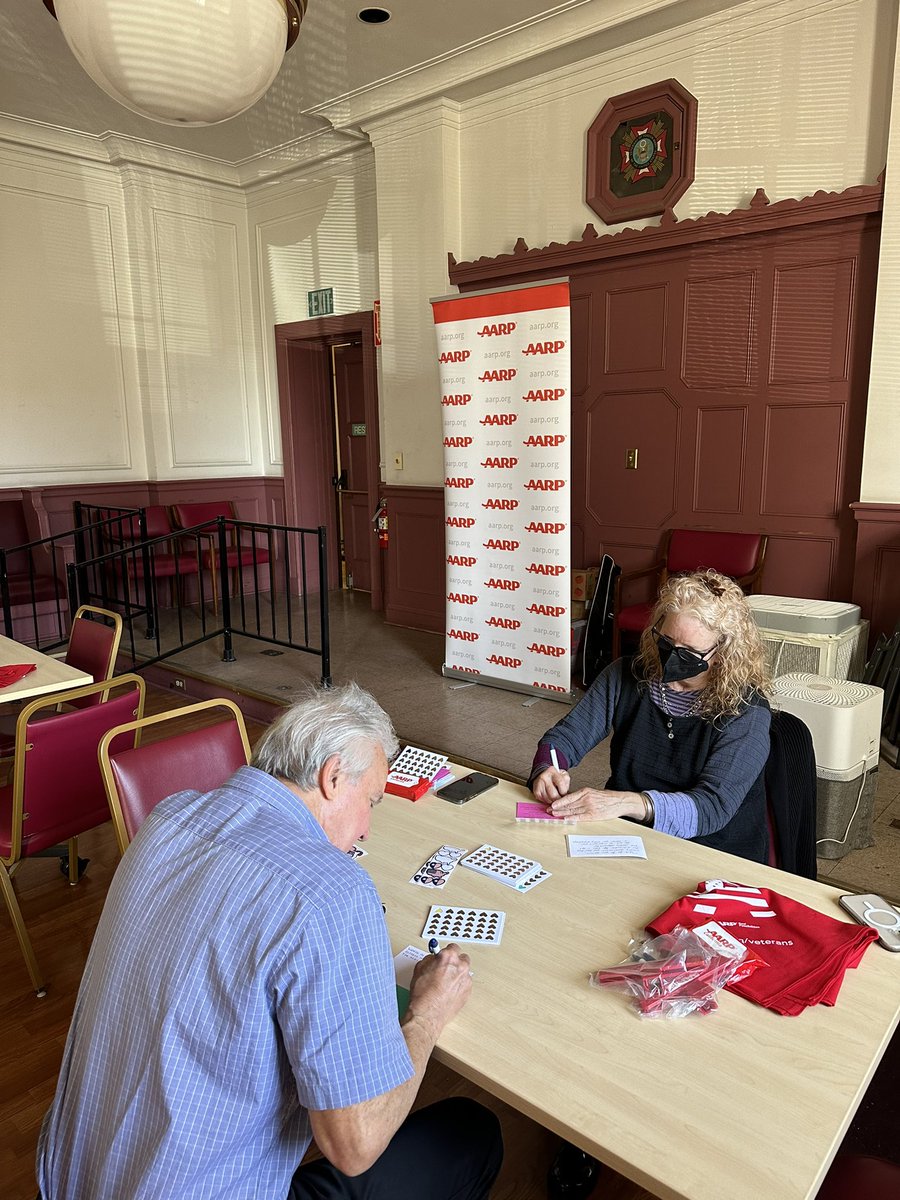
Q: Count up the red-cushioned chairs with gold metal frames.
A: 3